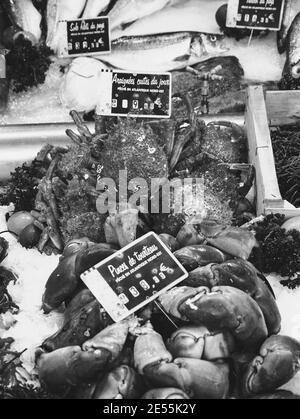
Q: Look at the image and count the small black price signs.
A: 4